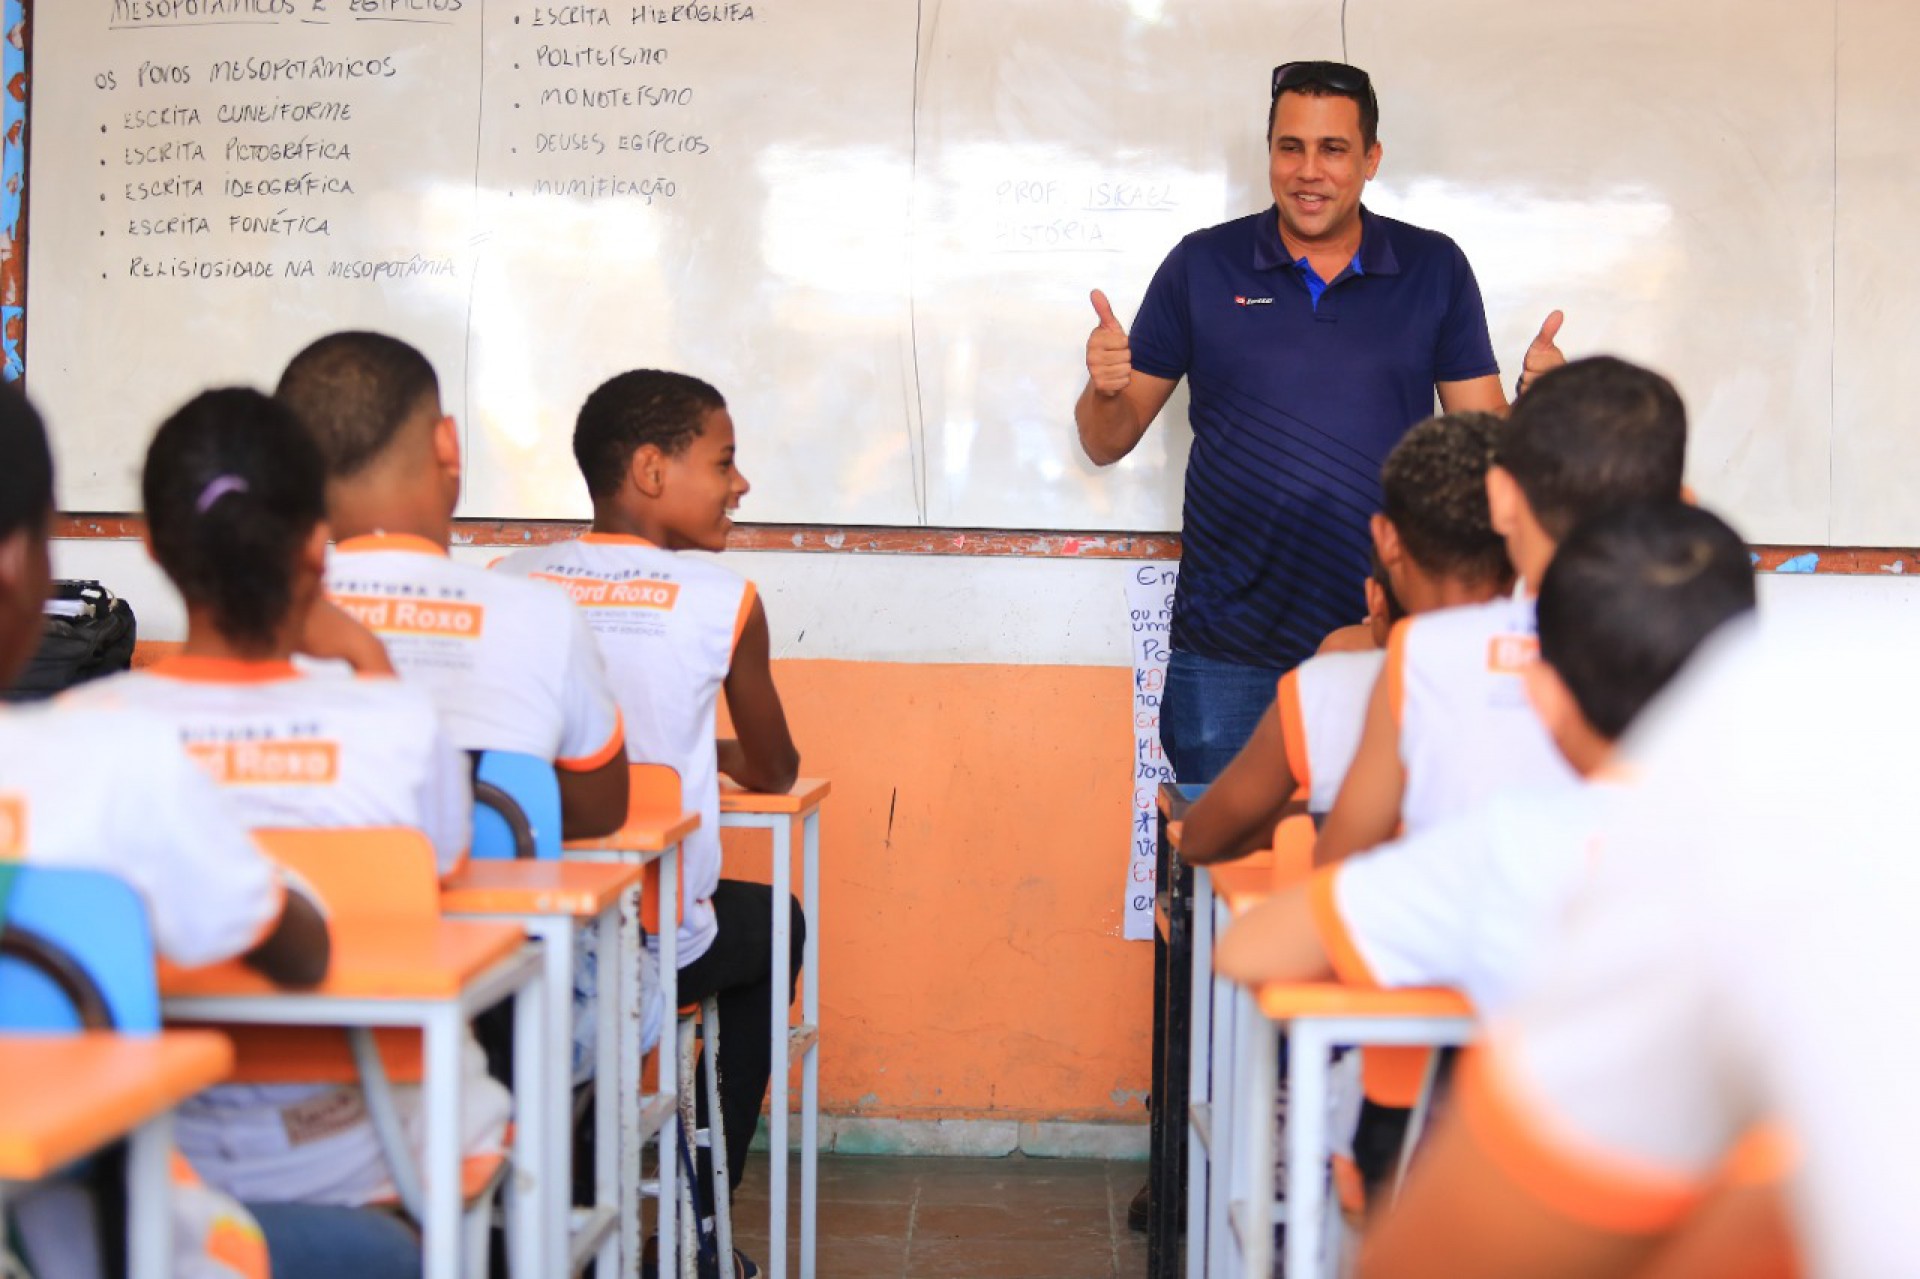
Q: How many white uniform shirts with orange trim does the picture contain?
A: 8